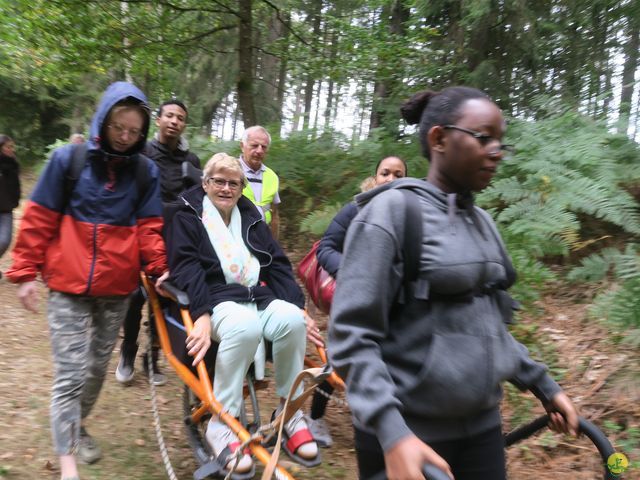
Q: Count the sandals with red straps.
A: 2